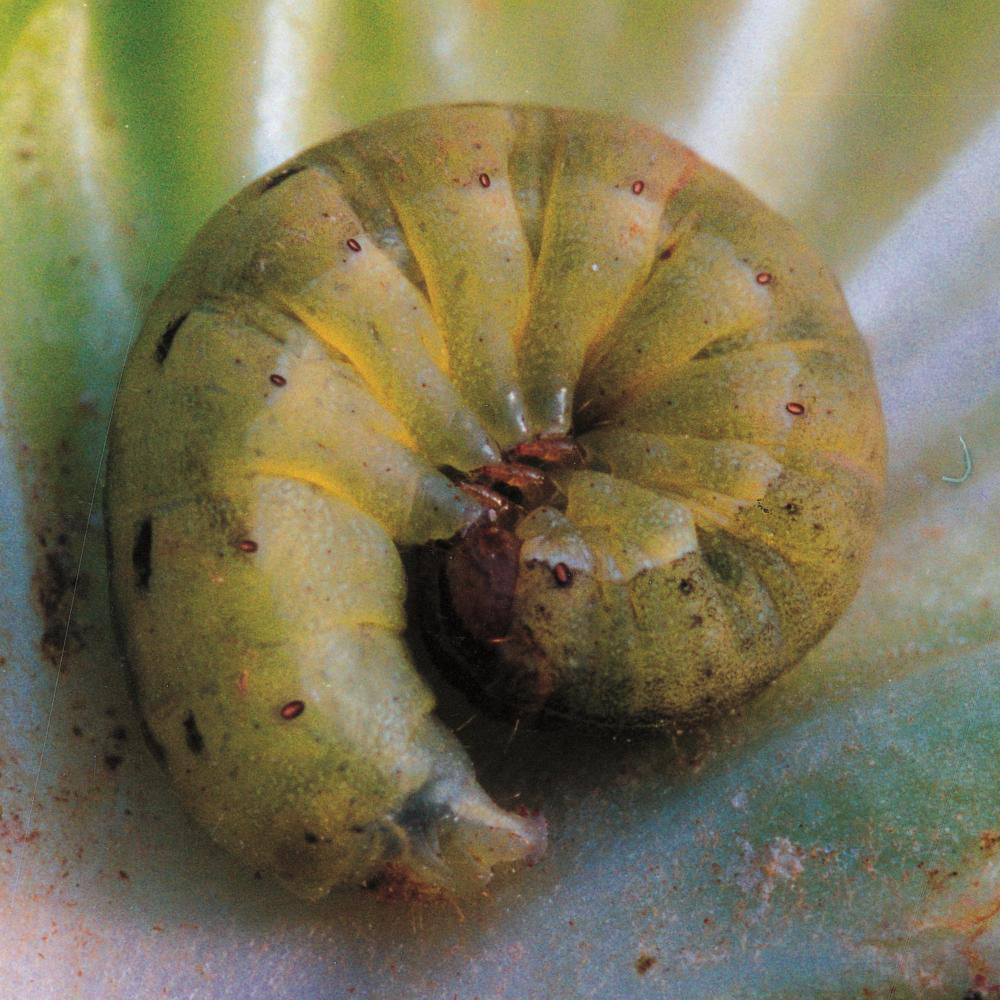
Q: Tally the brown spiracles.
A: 9